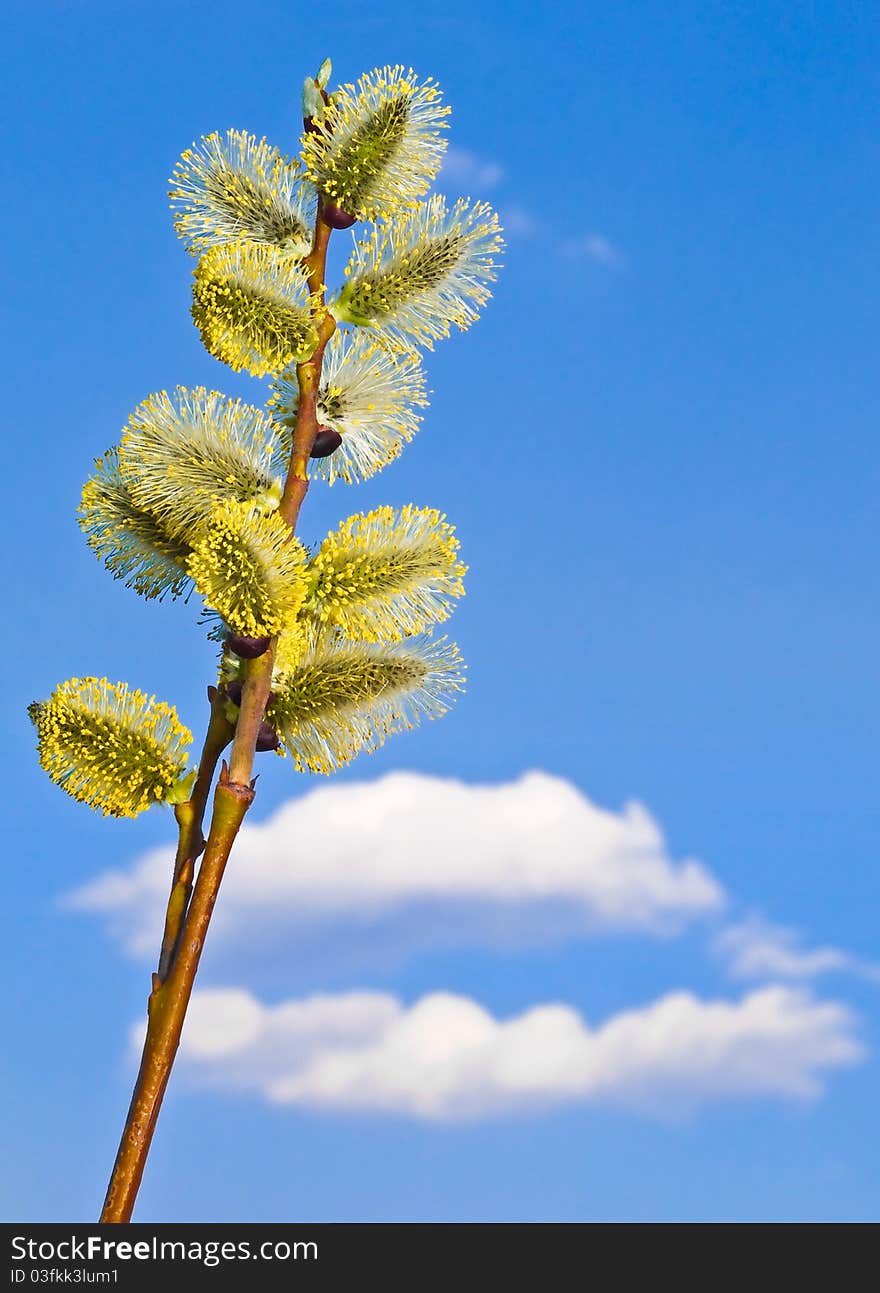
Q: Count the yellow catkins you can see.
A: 11